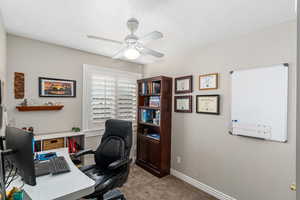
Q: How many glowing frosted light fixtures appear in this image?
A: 1